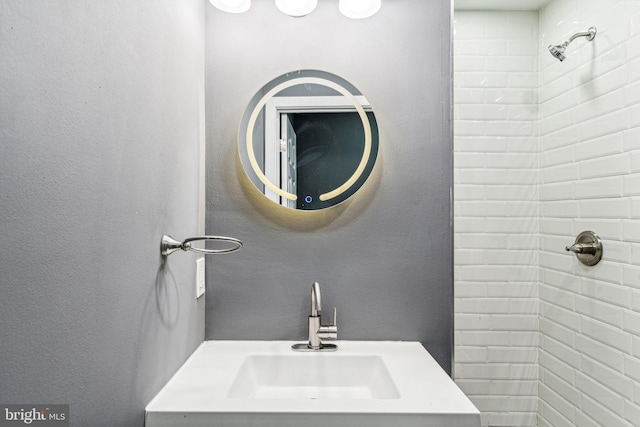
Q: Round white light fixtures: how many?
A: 3